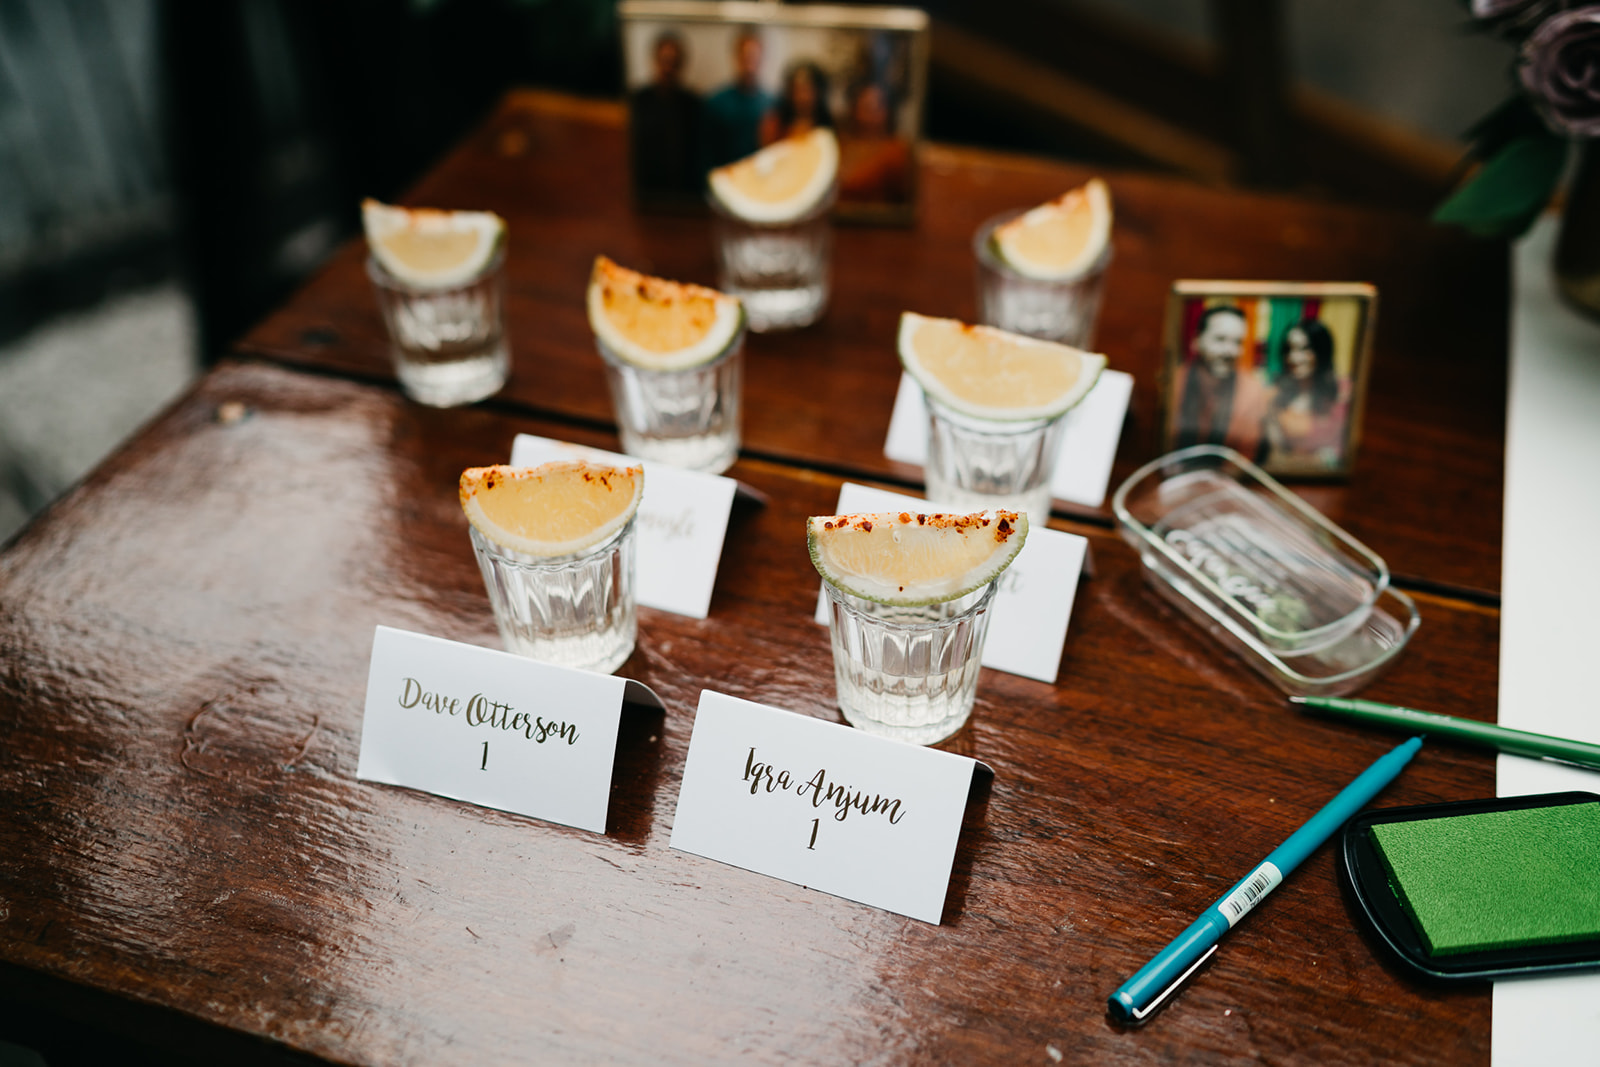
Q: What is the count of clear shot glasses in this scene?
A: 7